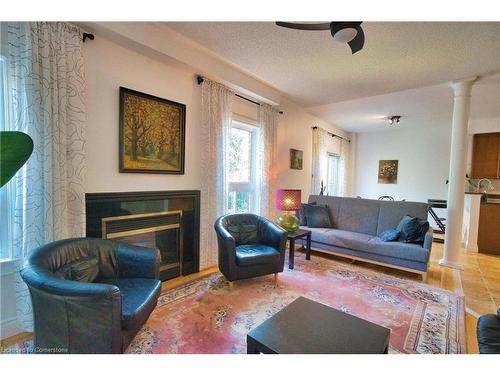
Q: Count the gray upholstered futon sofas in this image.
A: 1